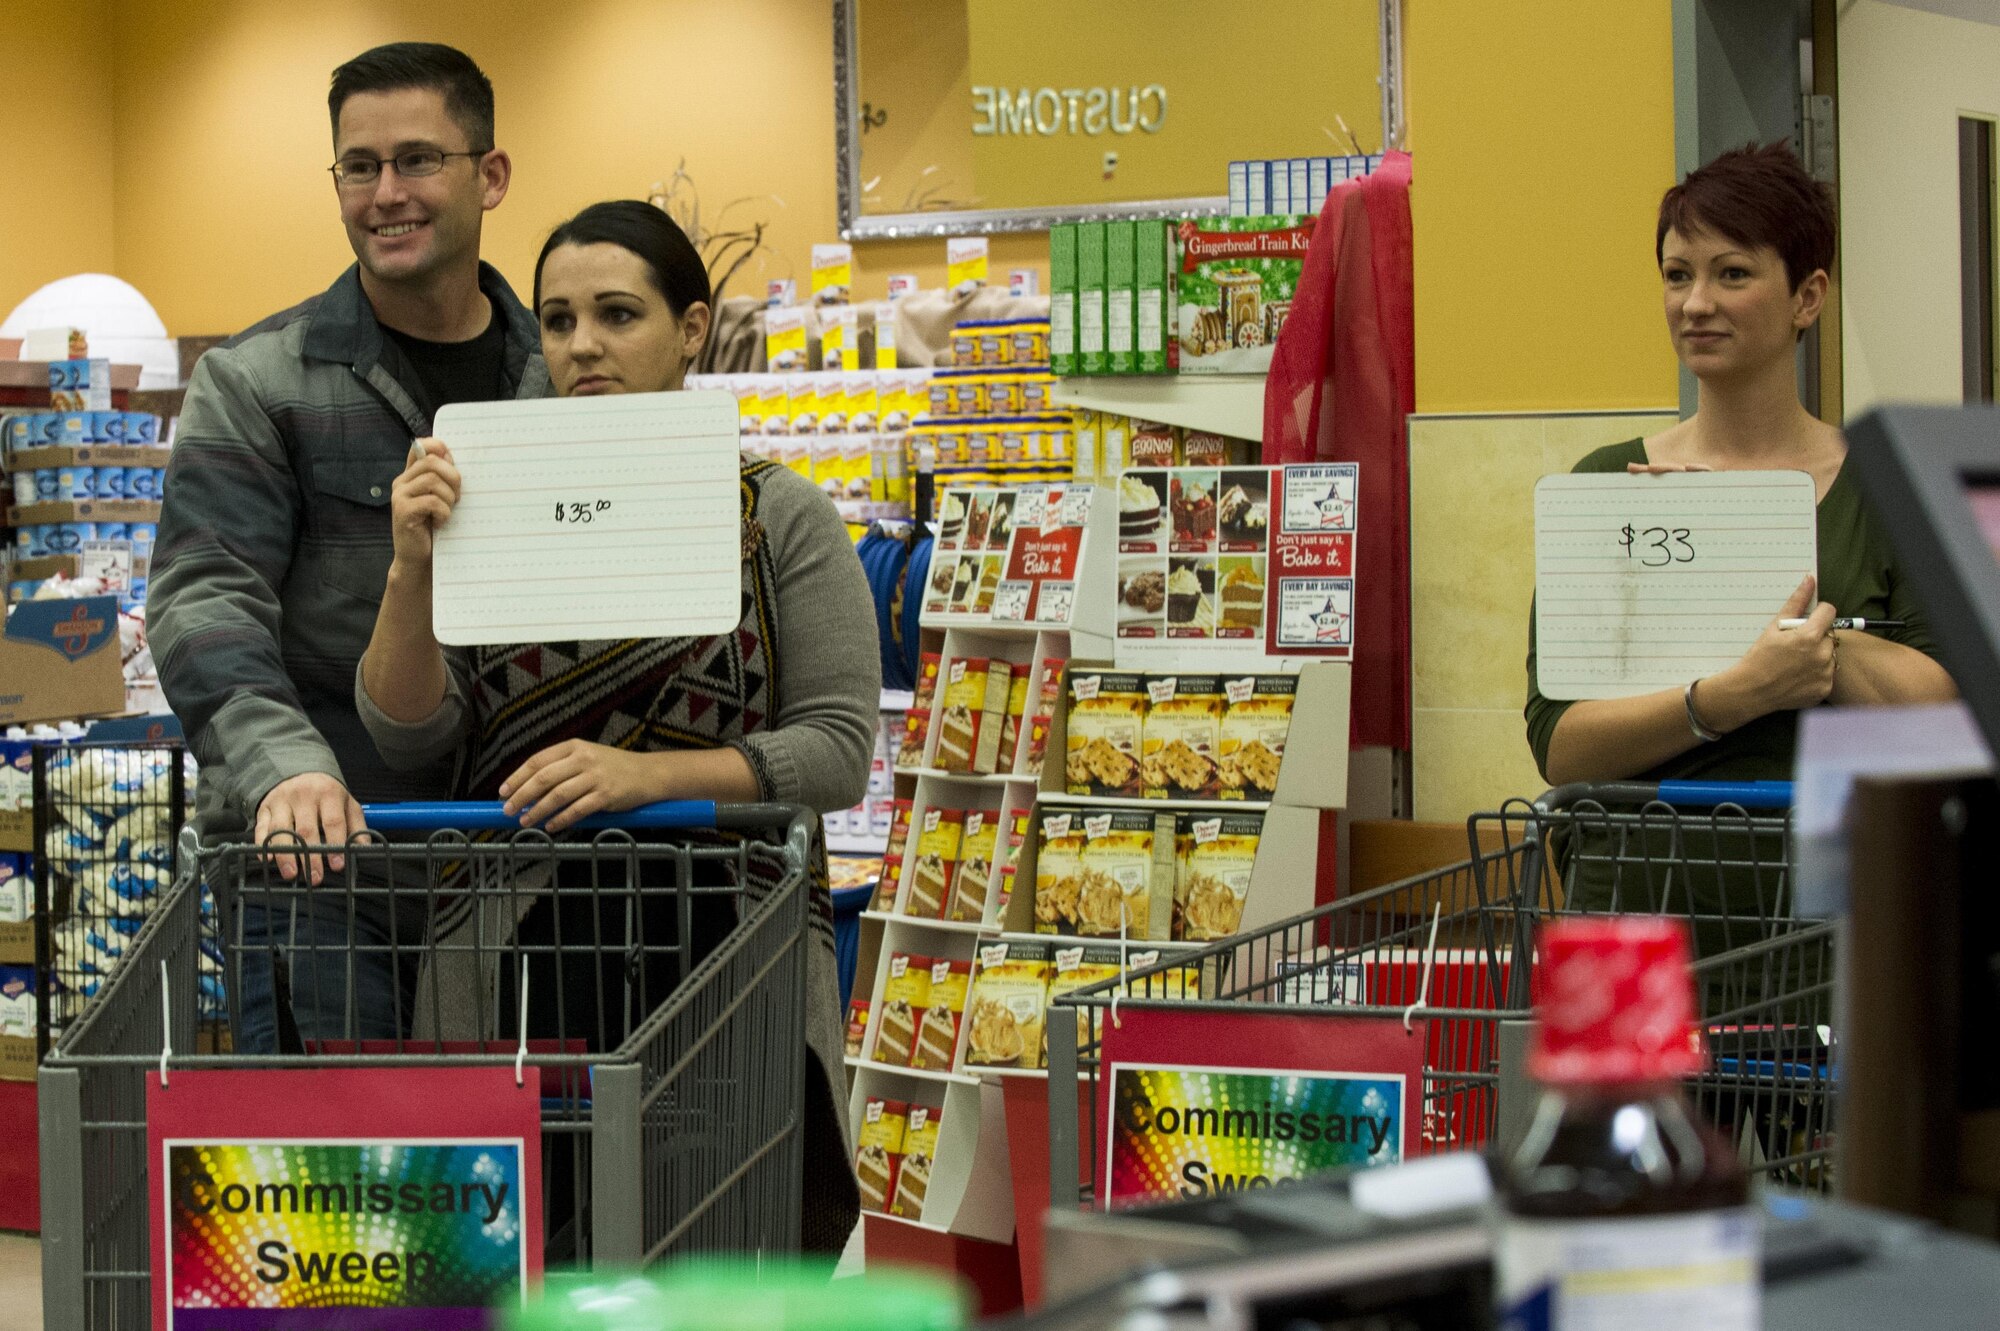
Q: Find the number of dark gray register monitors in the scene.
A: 1